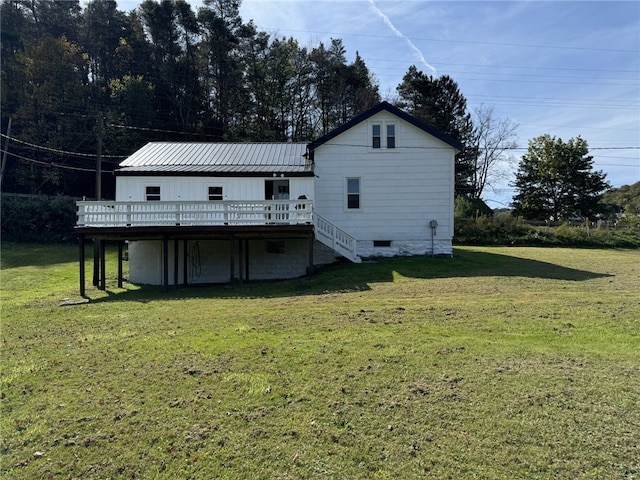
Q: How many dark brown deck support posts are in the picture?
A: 11